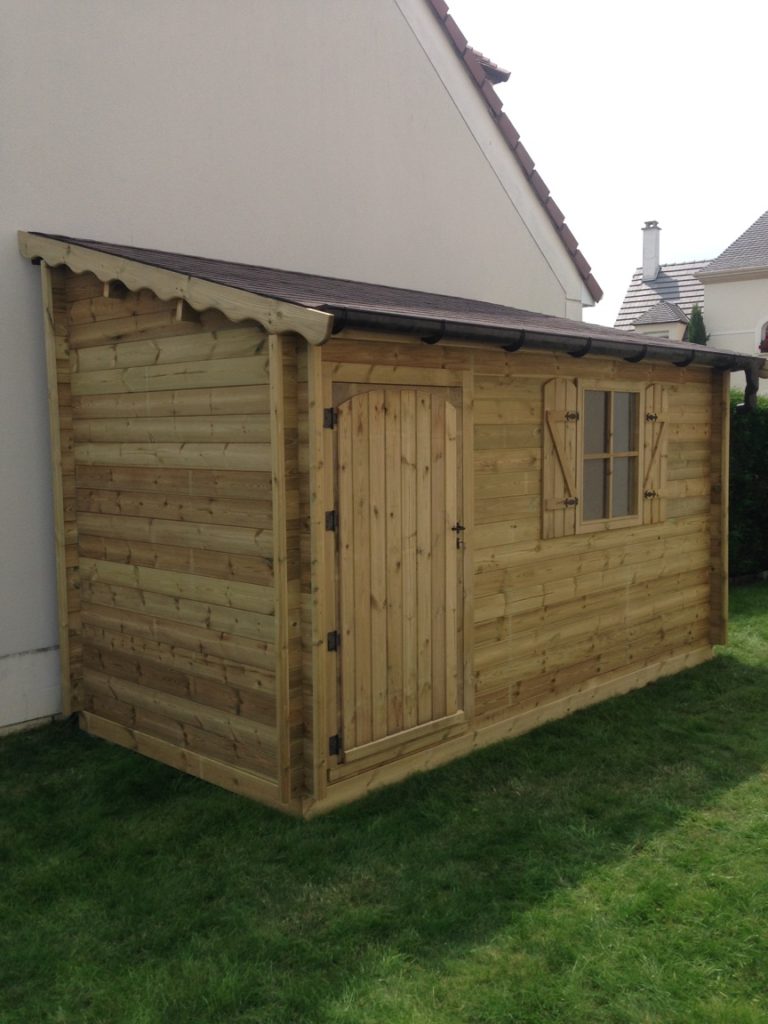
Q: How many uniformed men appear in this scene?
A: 0